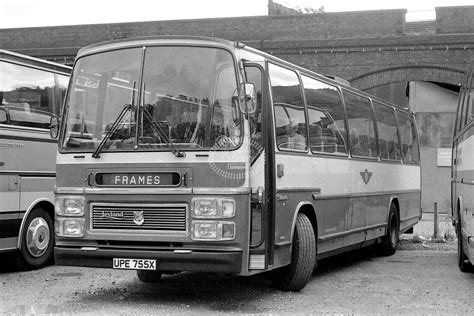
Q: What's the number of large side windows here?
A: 5